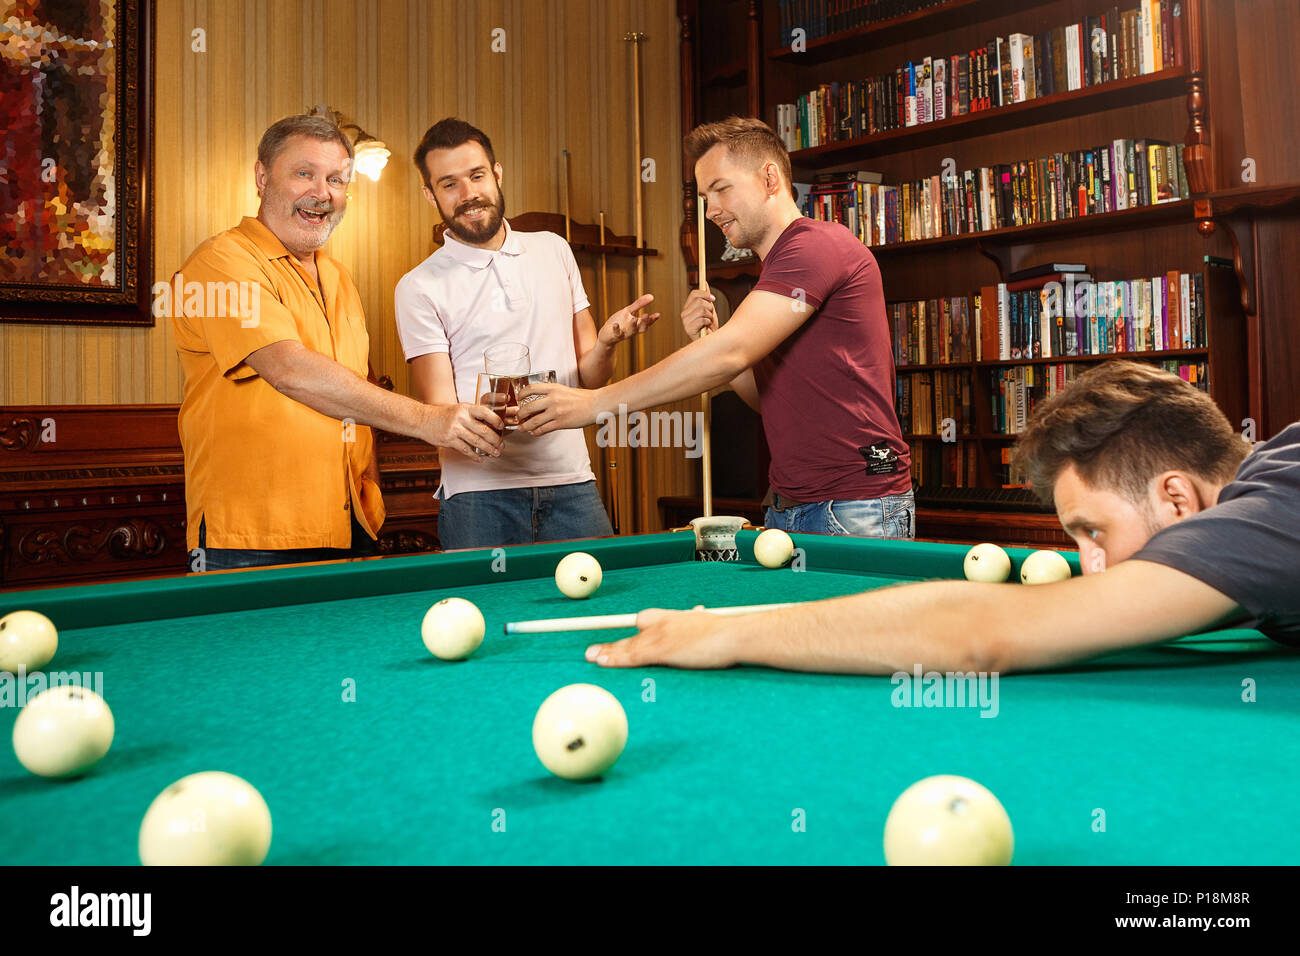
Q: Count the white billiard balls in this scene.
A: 10